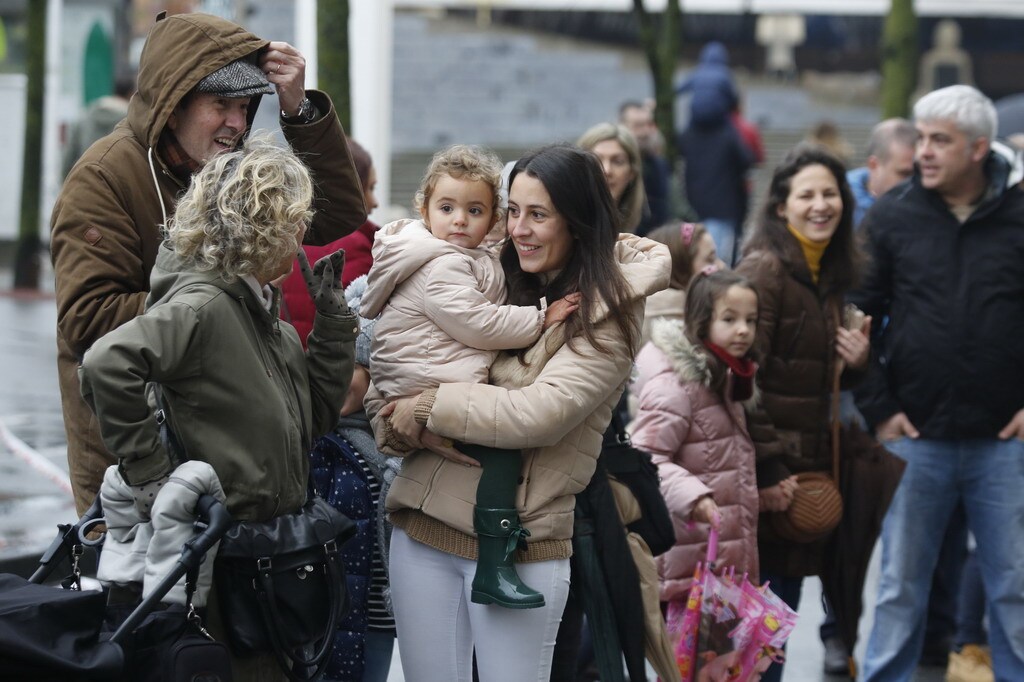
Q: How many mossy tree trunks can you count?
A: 4